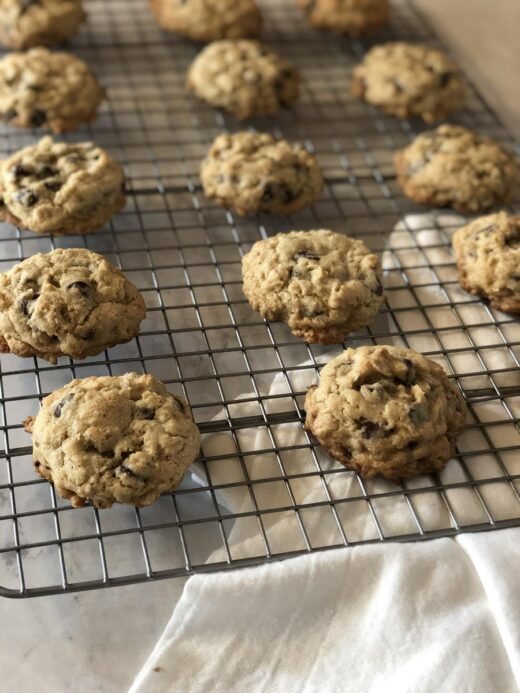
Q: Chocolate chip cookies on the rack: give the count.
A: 14